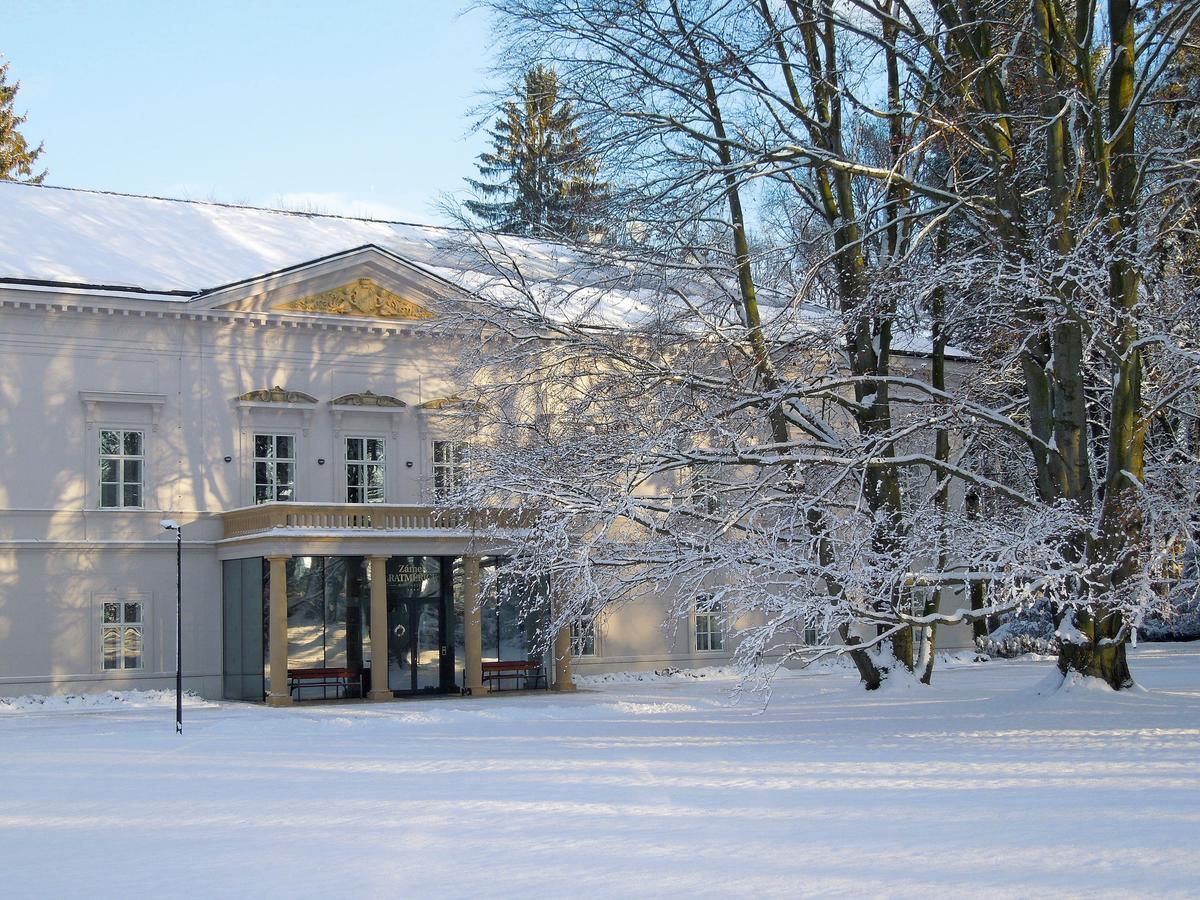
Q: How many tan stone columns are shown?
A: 4